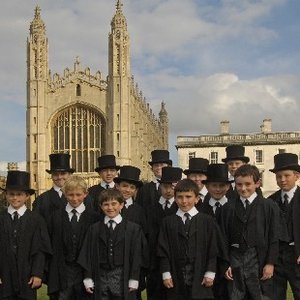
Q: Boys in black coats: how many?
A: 14